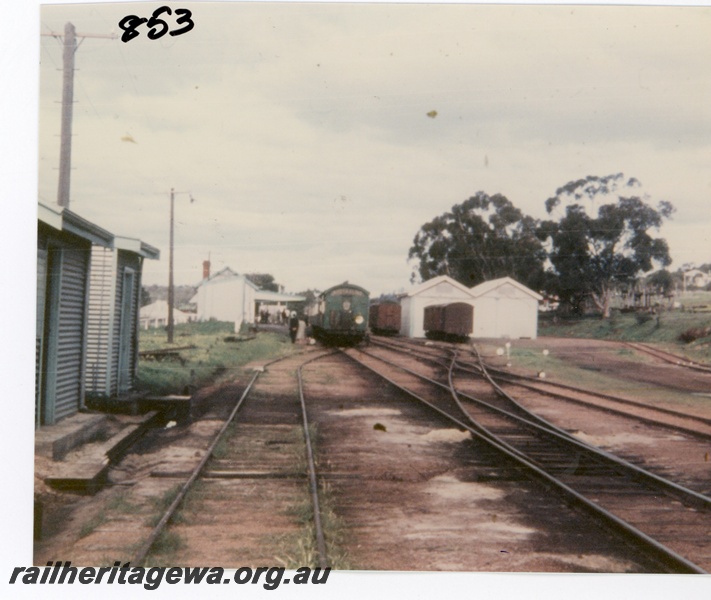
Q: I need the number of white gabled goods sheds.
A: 2